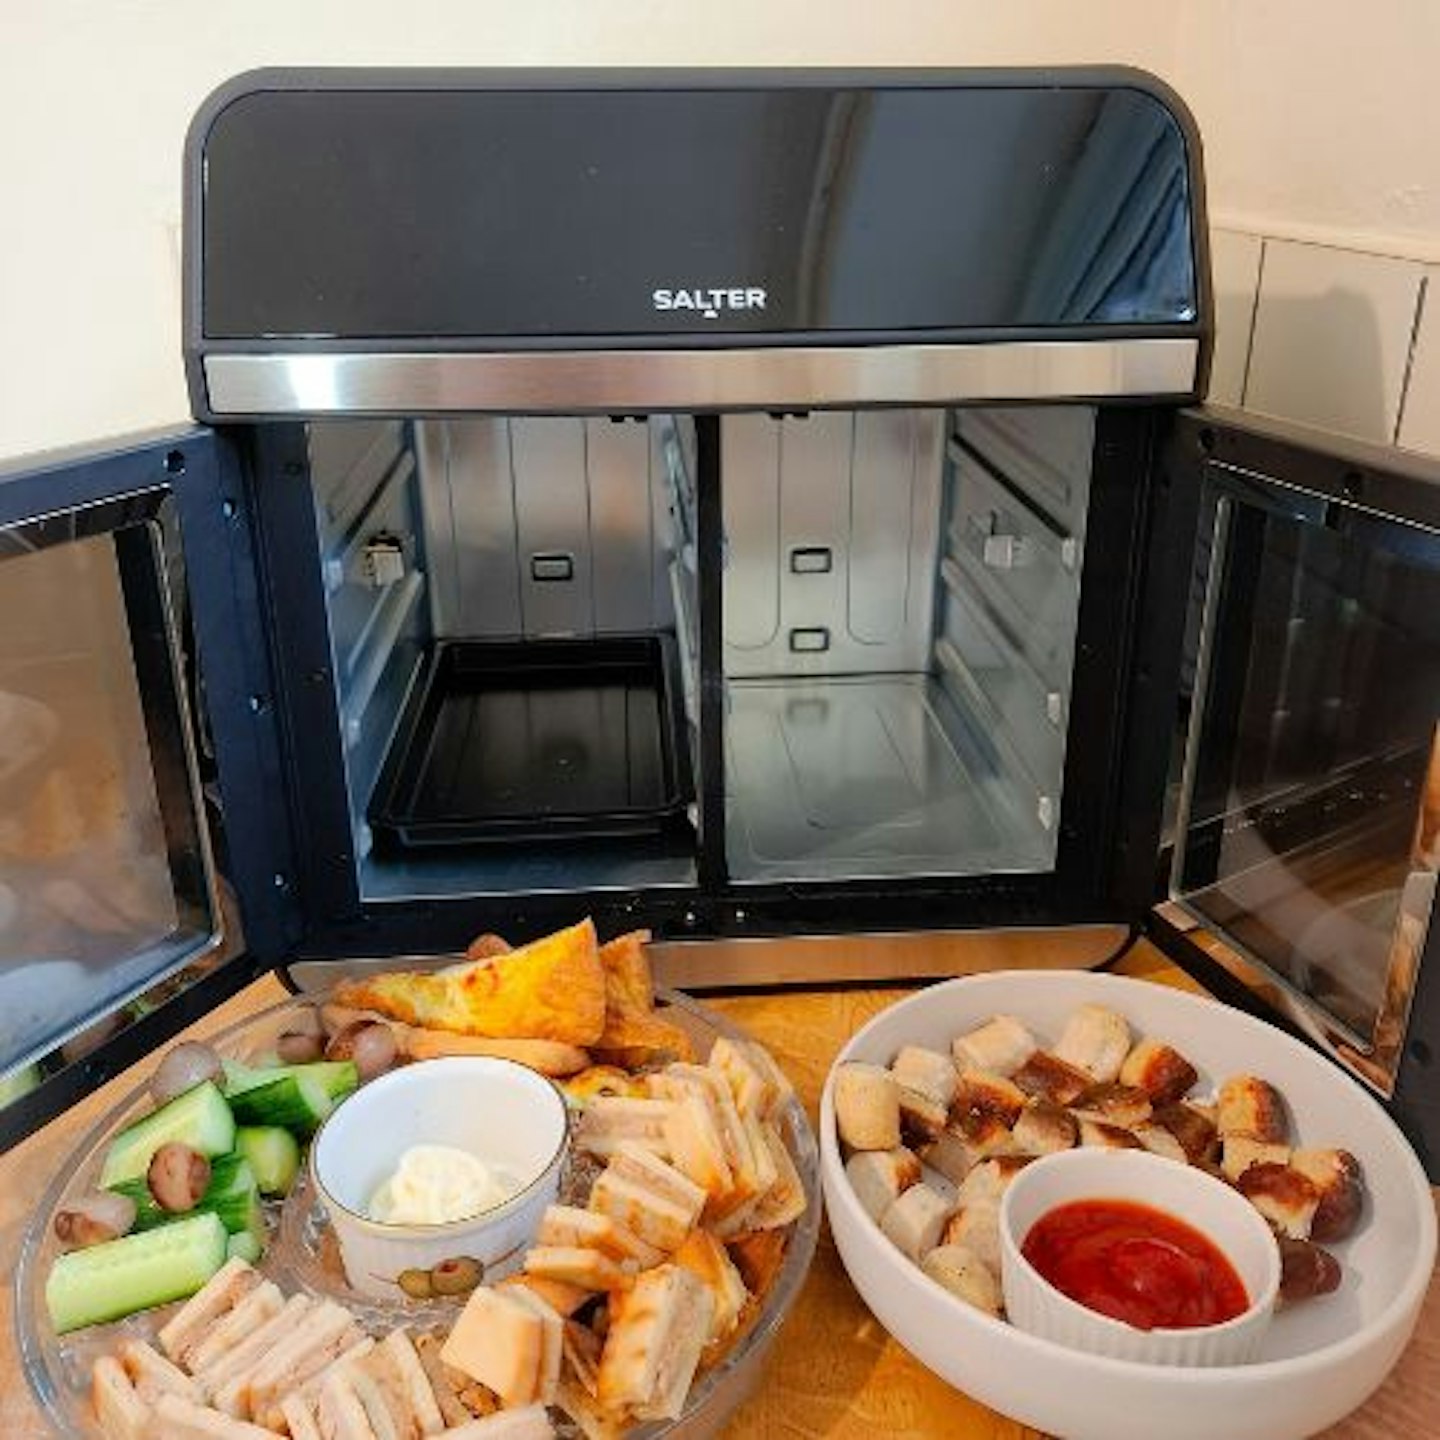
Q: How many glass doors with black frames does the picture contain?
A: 2